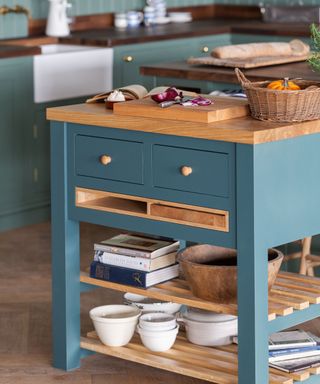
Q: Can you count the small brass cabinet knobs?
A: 2